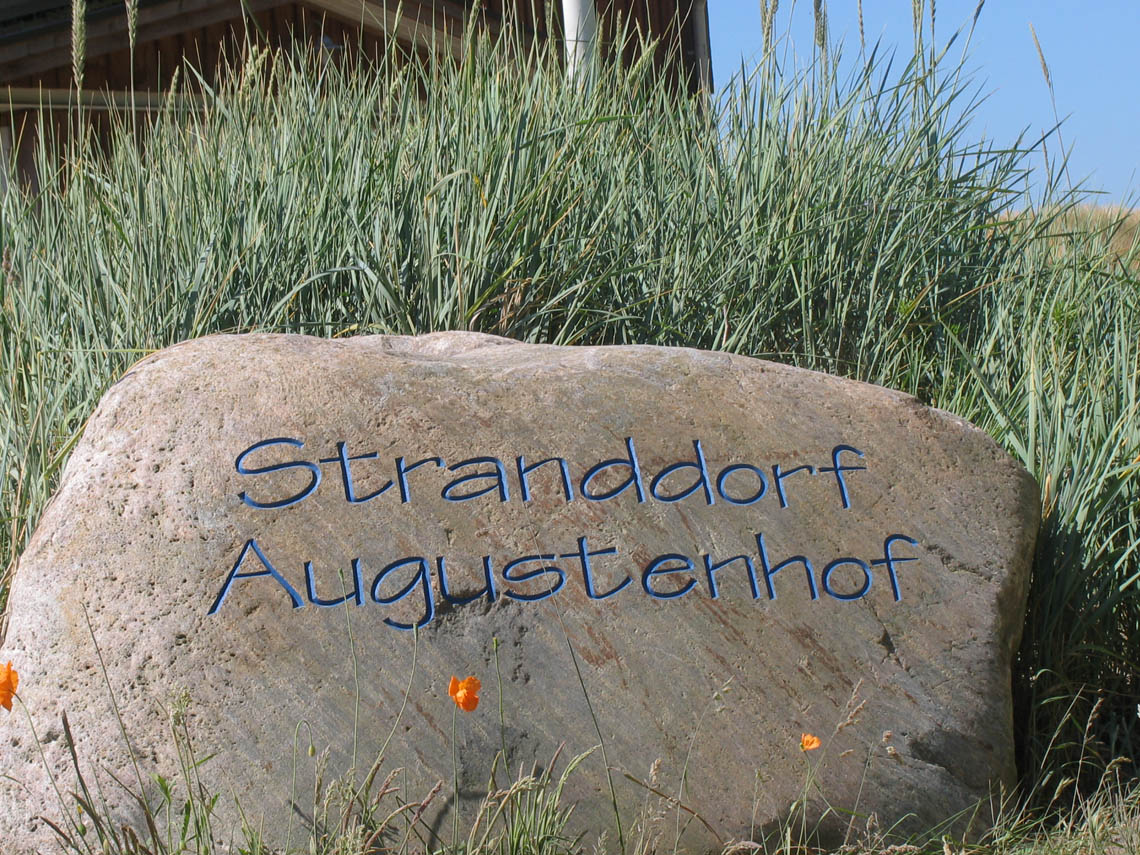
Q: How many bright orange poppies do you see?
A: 3